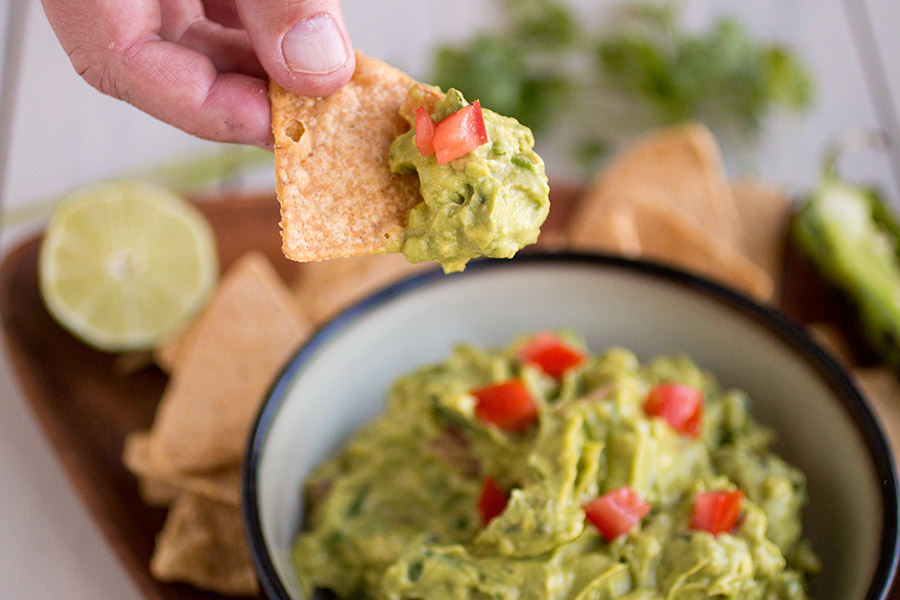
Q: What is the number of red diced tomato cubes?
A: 8